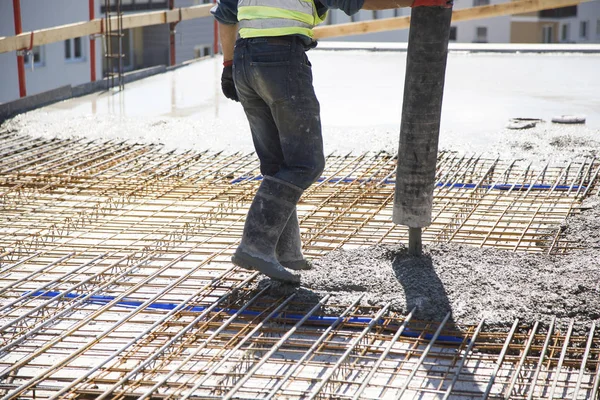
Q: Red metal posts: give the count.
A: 4